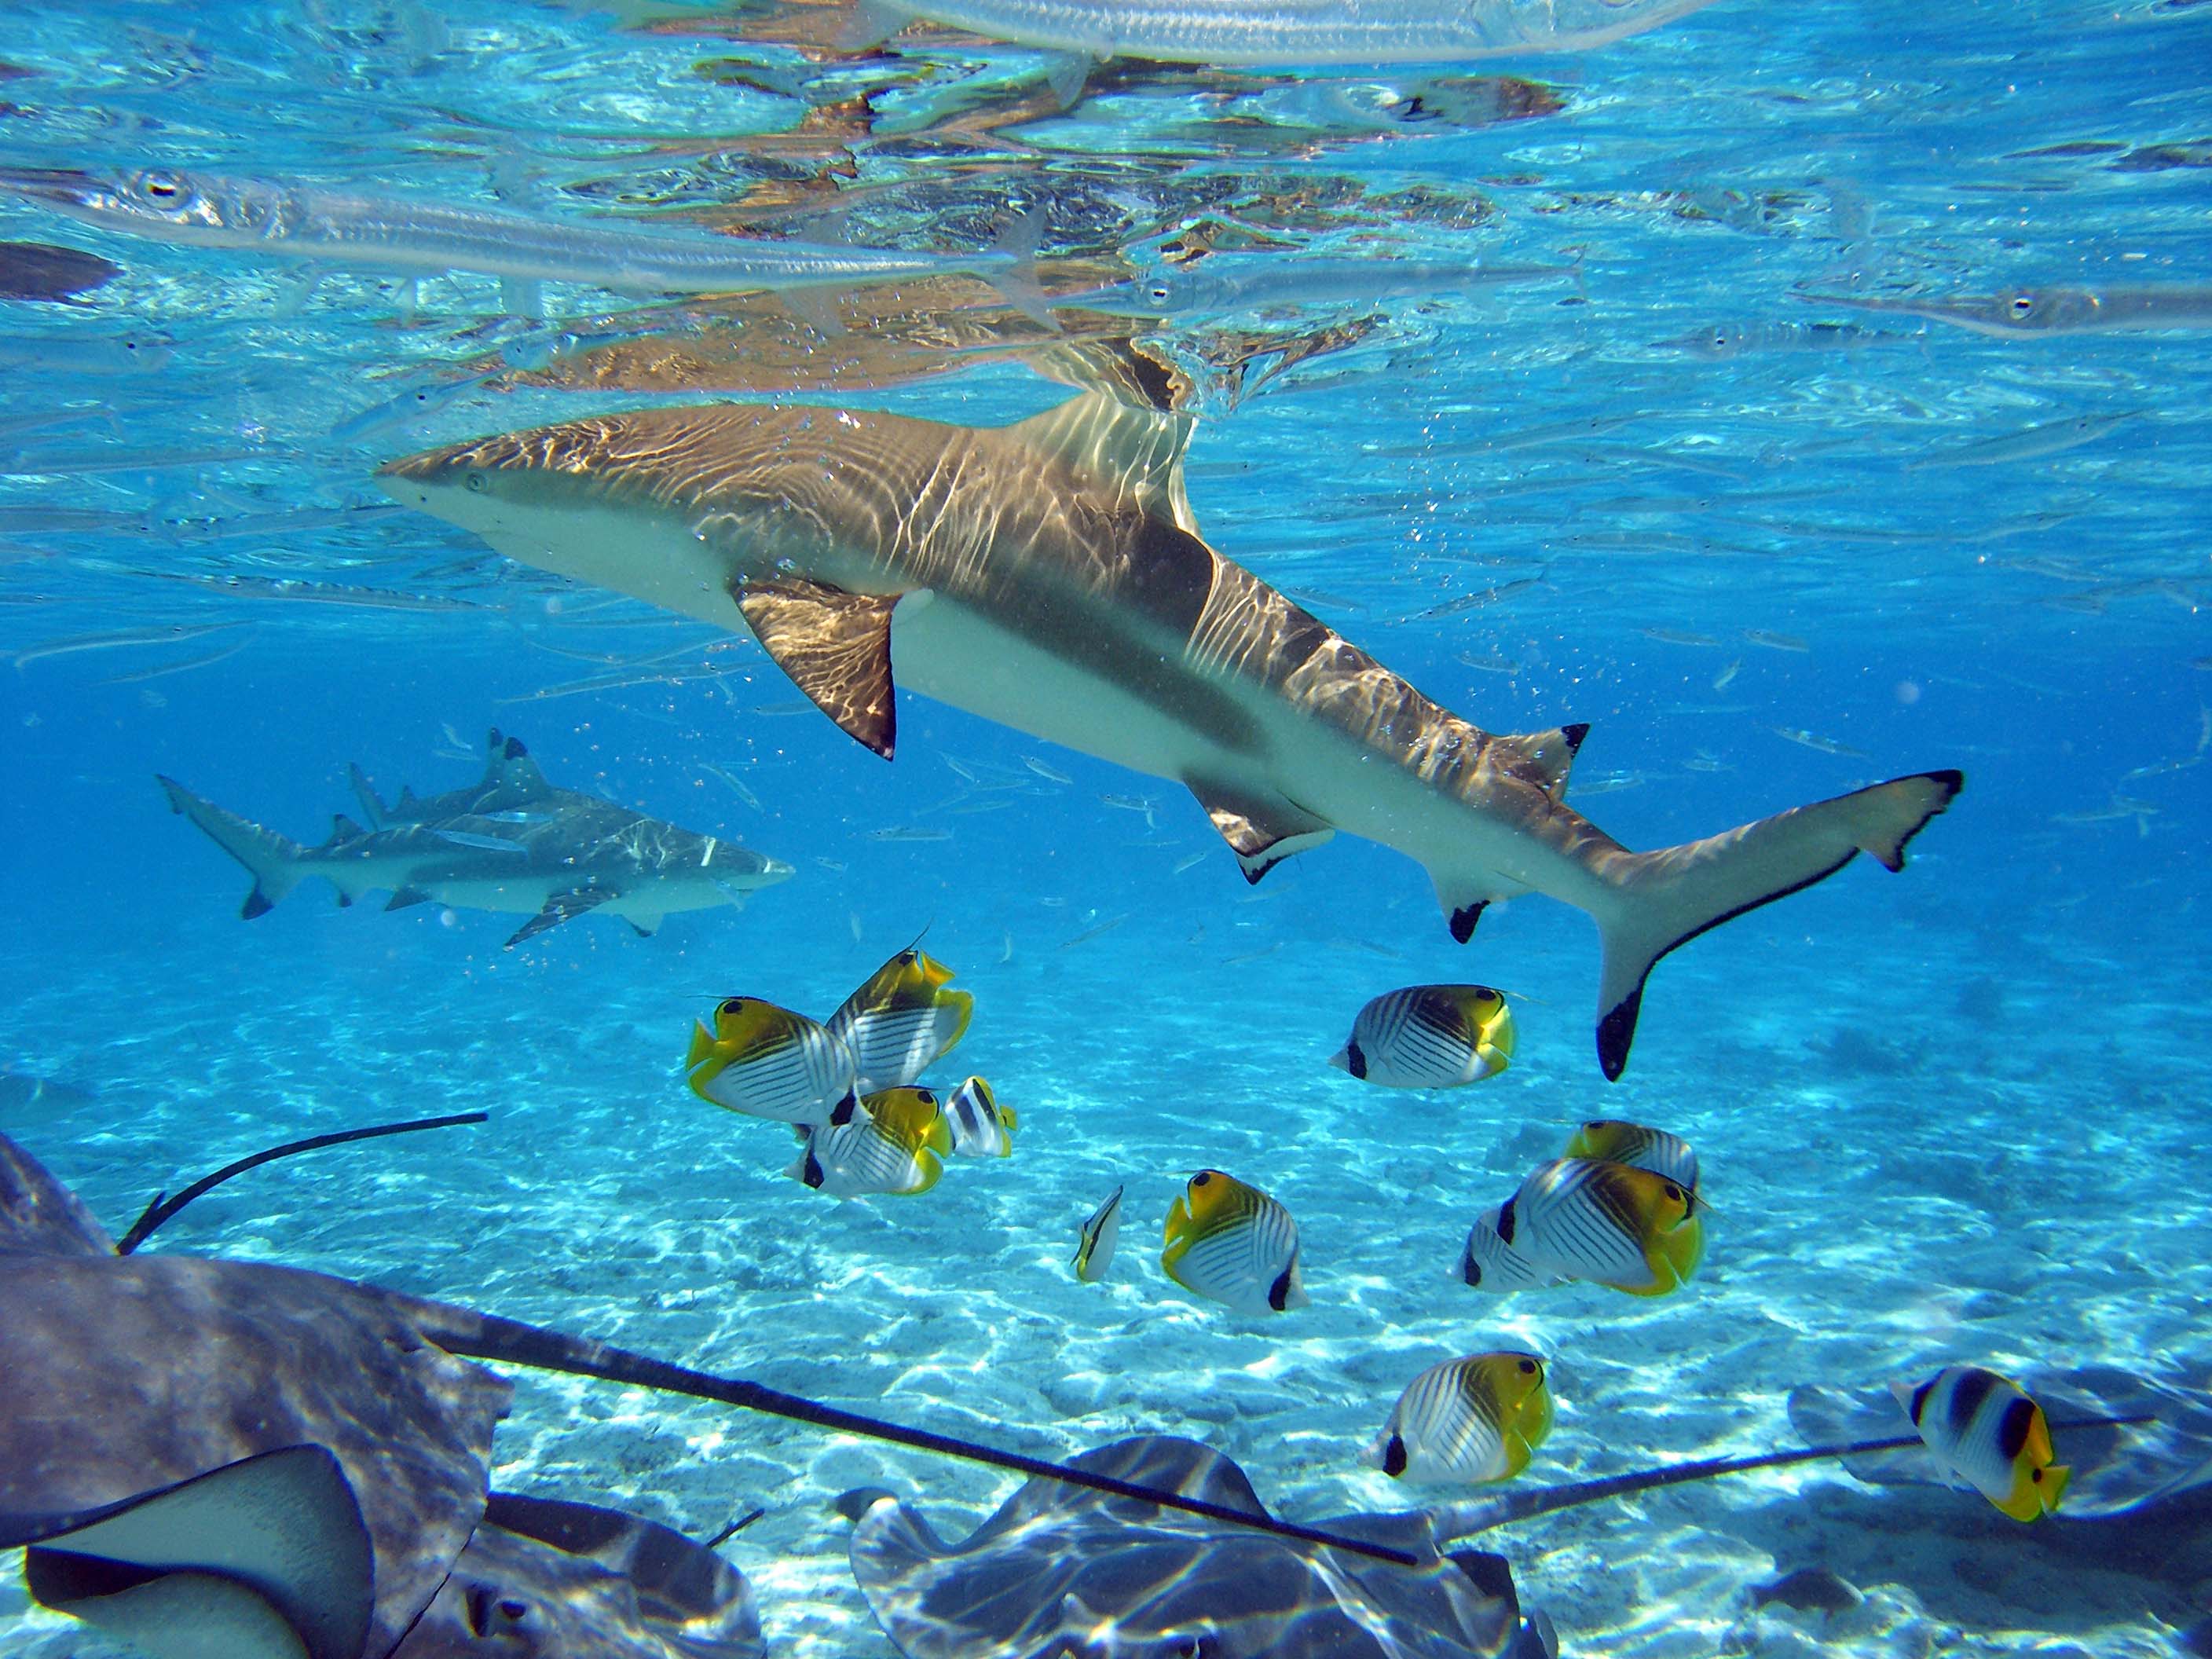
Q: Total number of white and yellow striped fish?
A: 12